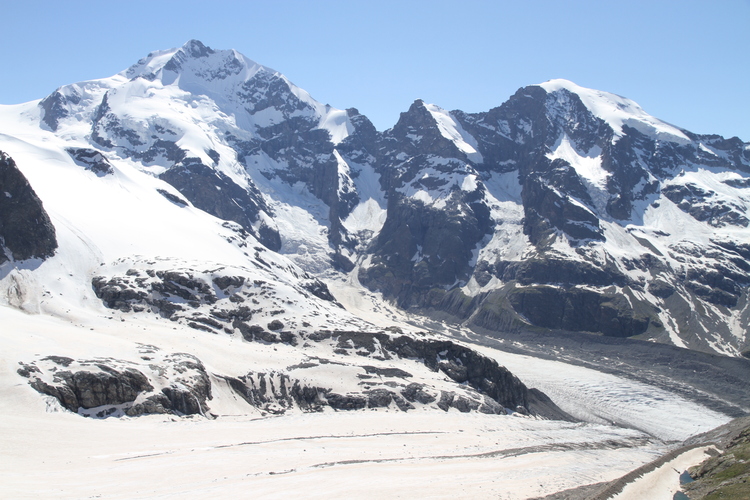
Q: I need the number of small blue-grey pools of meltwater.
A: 2